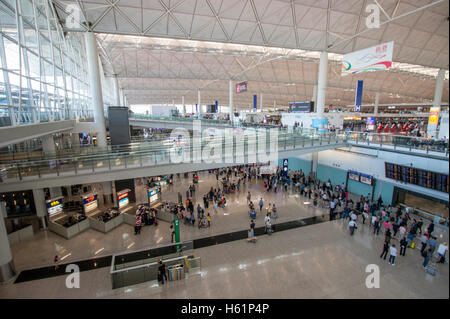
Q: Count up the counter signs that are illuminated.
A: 4